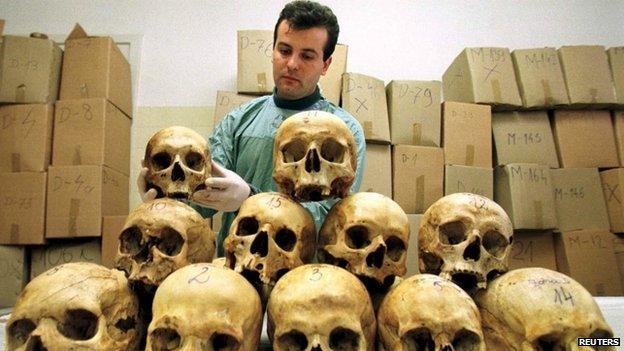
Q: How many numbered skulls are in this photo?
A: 9